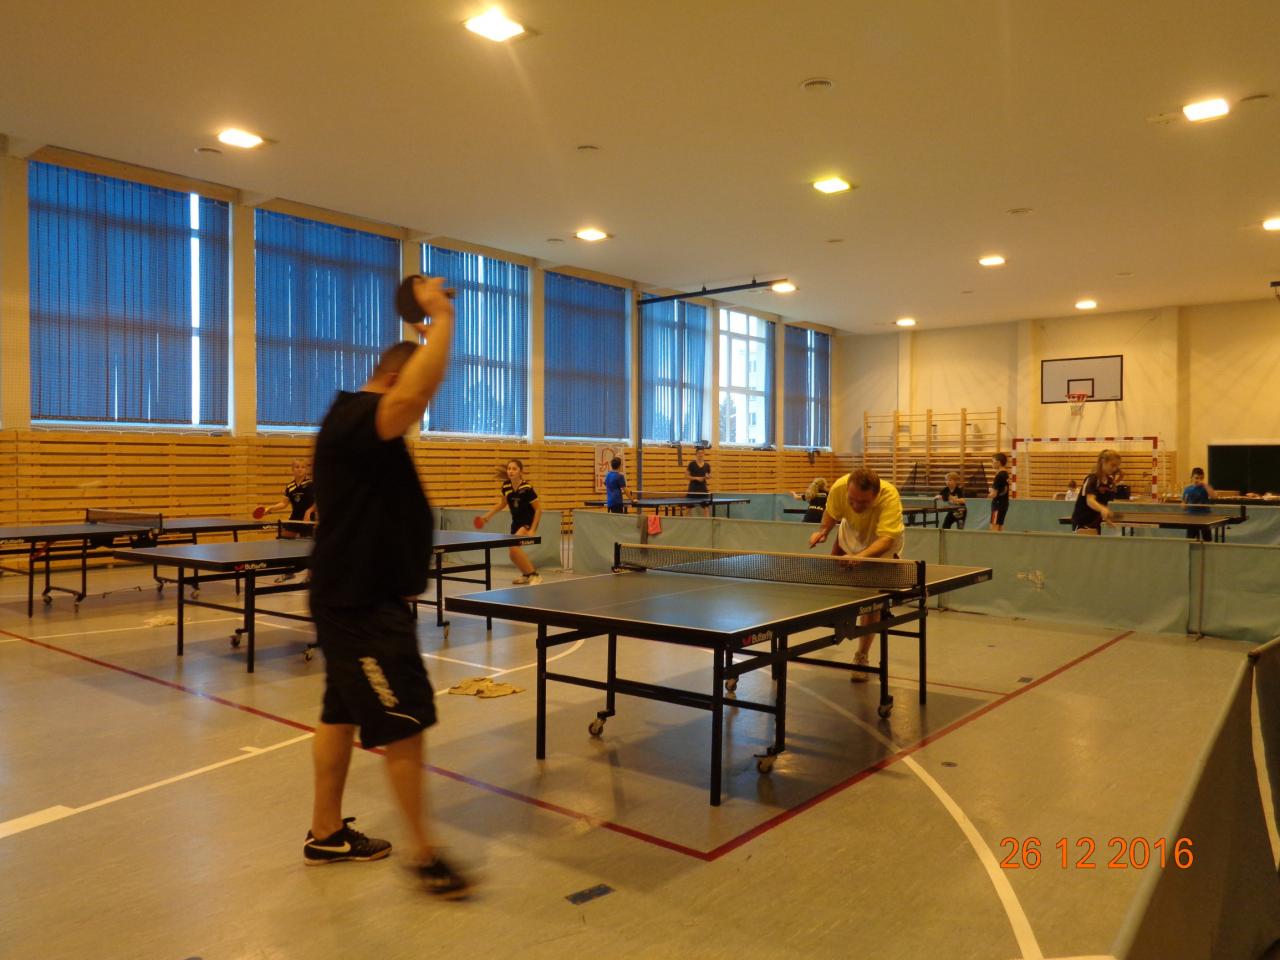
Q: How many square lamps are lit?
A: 10